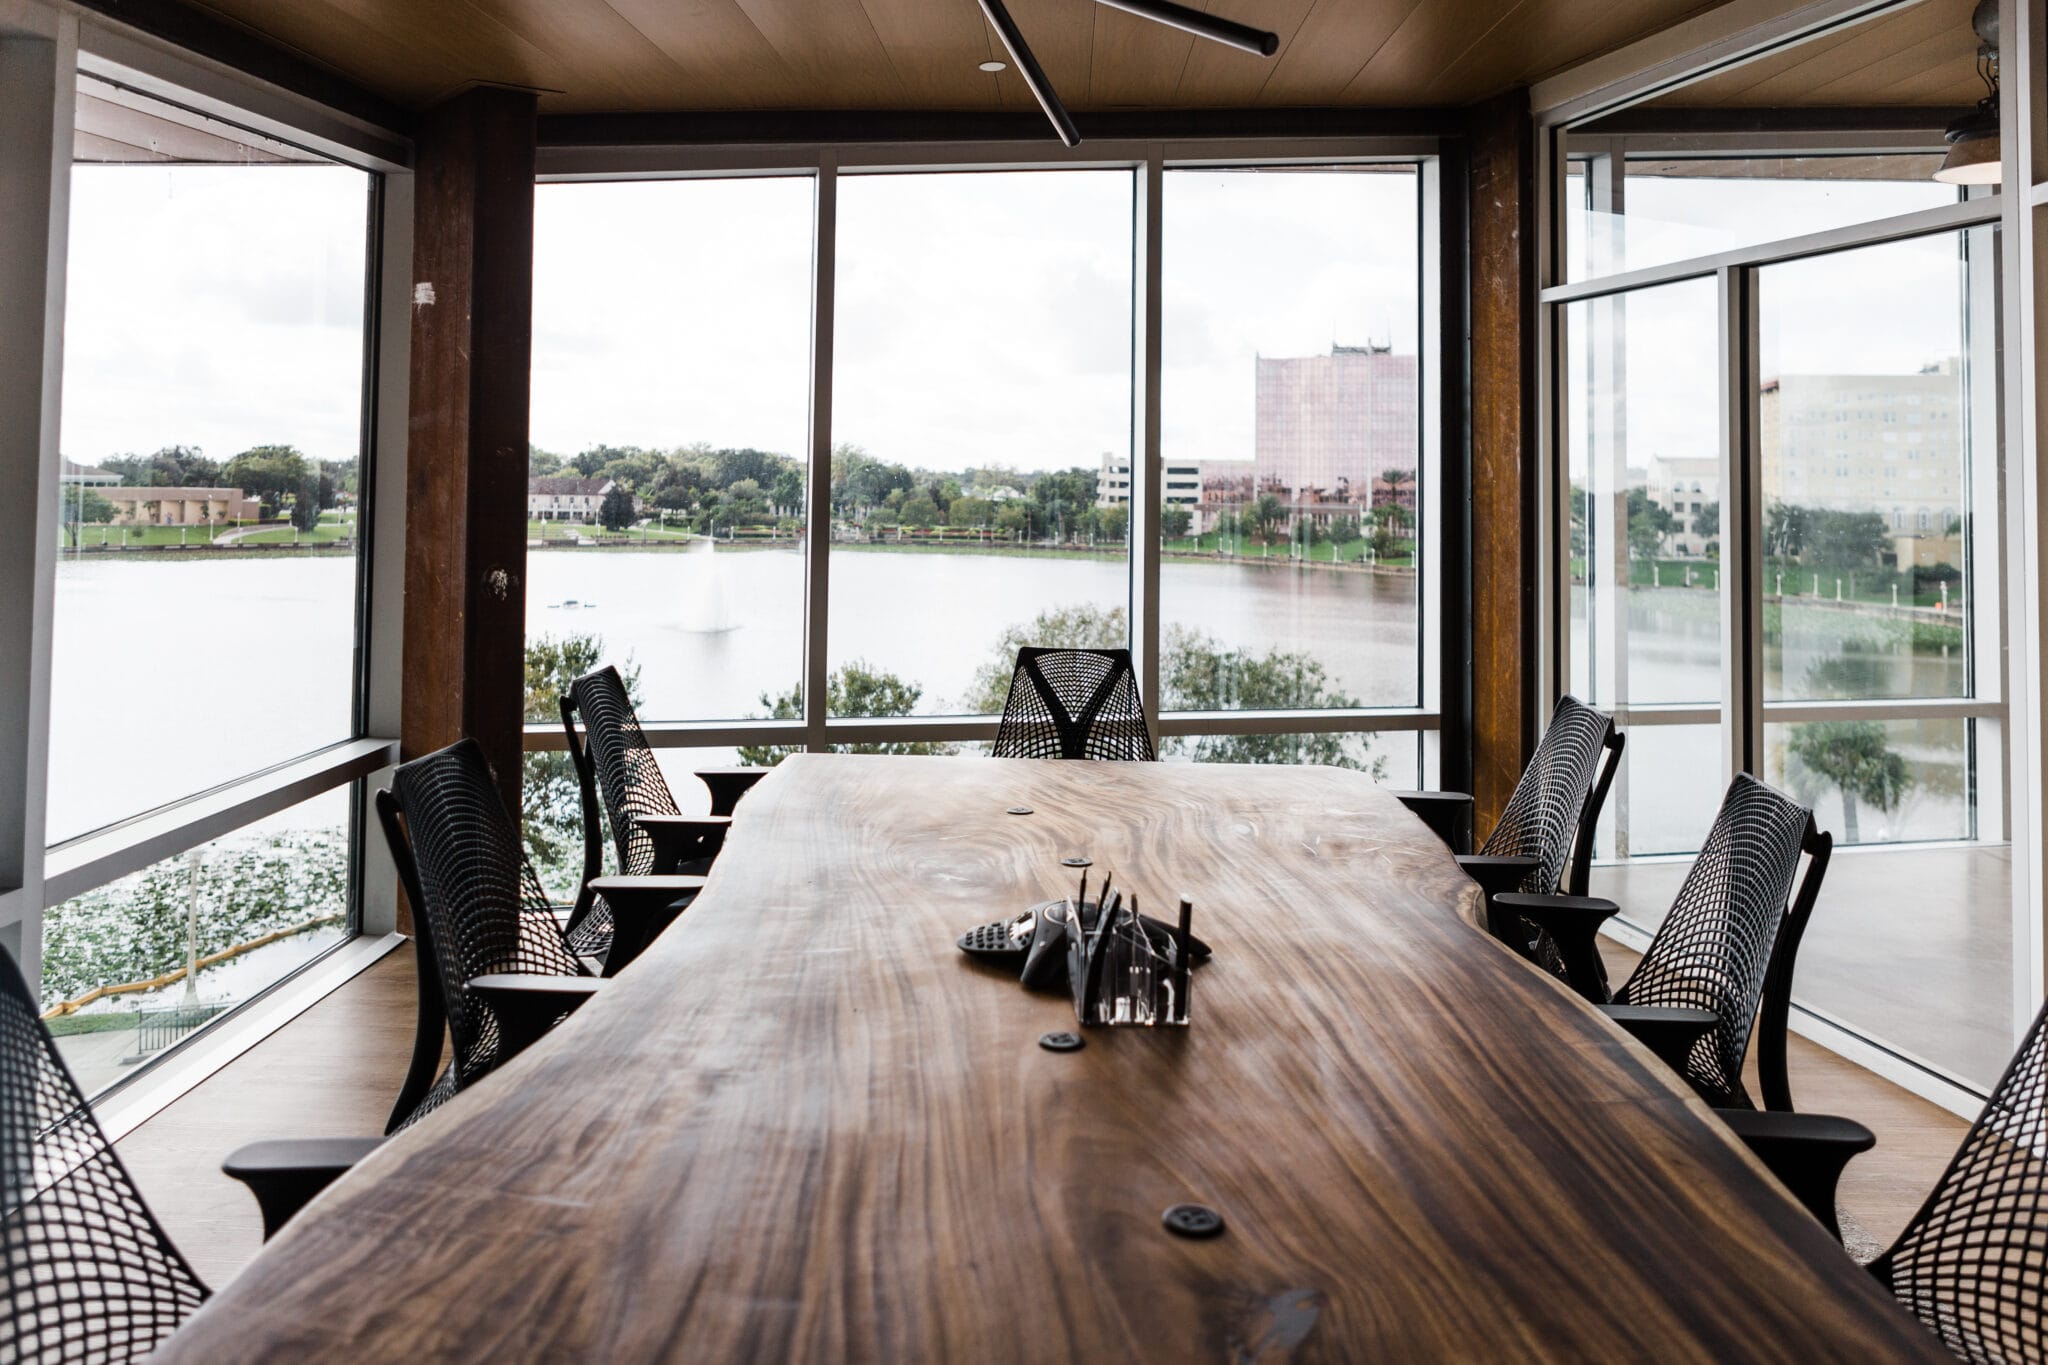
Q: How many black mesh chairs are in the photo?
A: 7